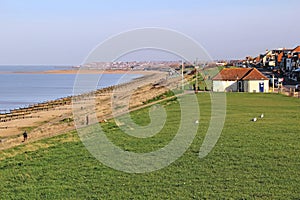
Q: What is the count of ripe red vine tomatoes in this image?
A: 0